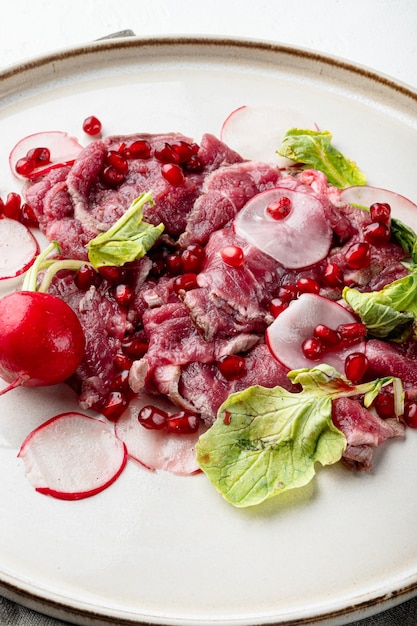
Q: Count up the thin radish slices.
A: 8